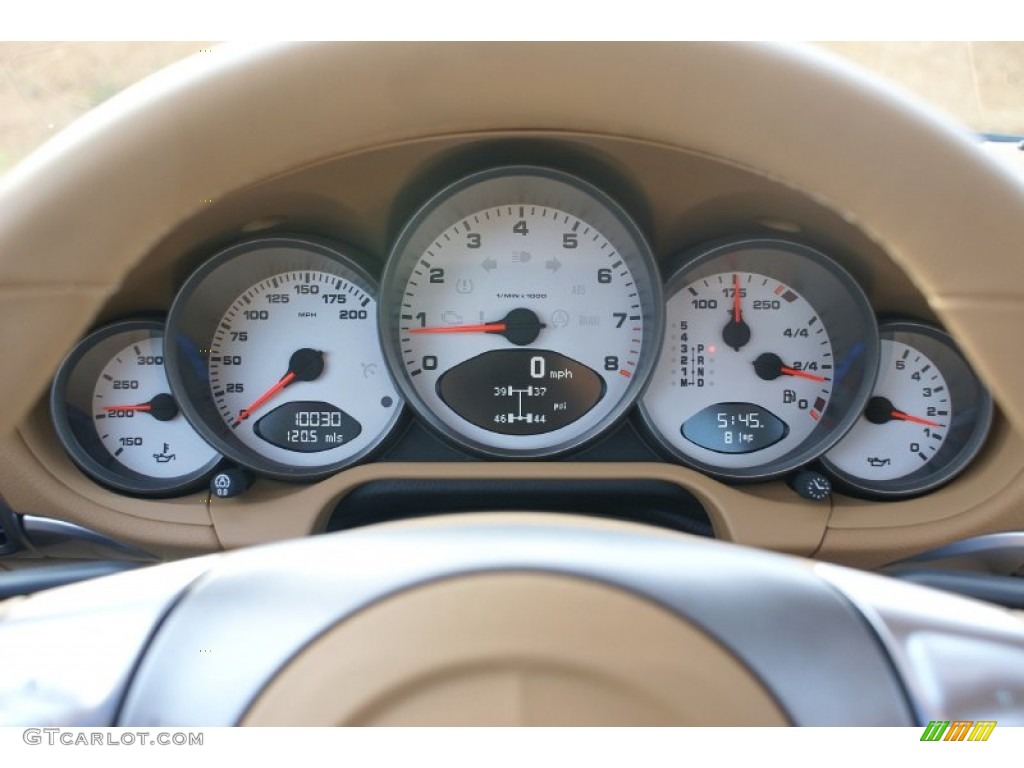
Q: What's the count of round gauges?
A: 5